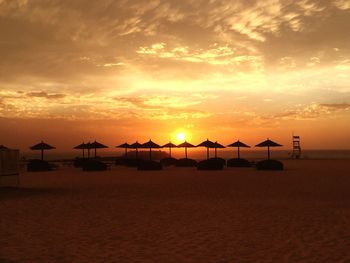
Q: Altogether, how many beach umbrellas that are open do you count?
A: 13